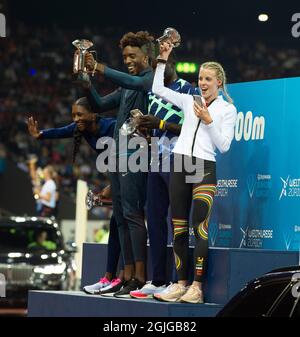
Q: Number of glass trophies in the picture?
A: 4